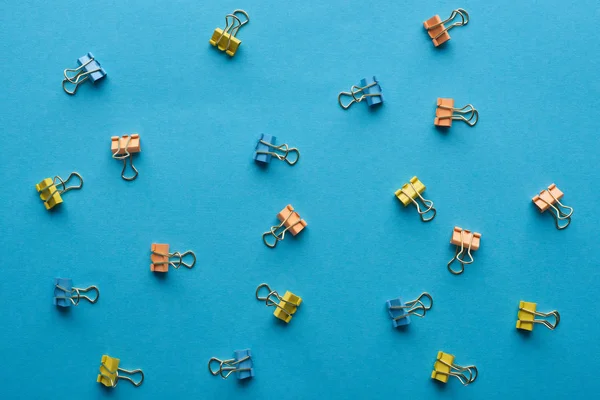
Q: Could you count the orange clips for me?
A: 7